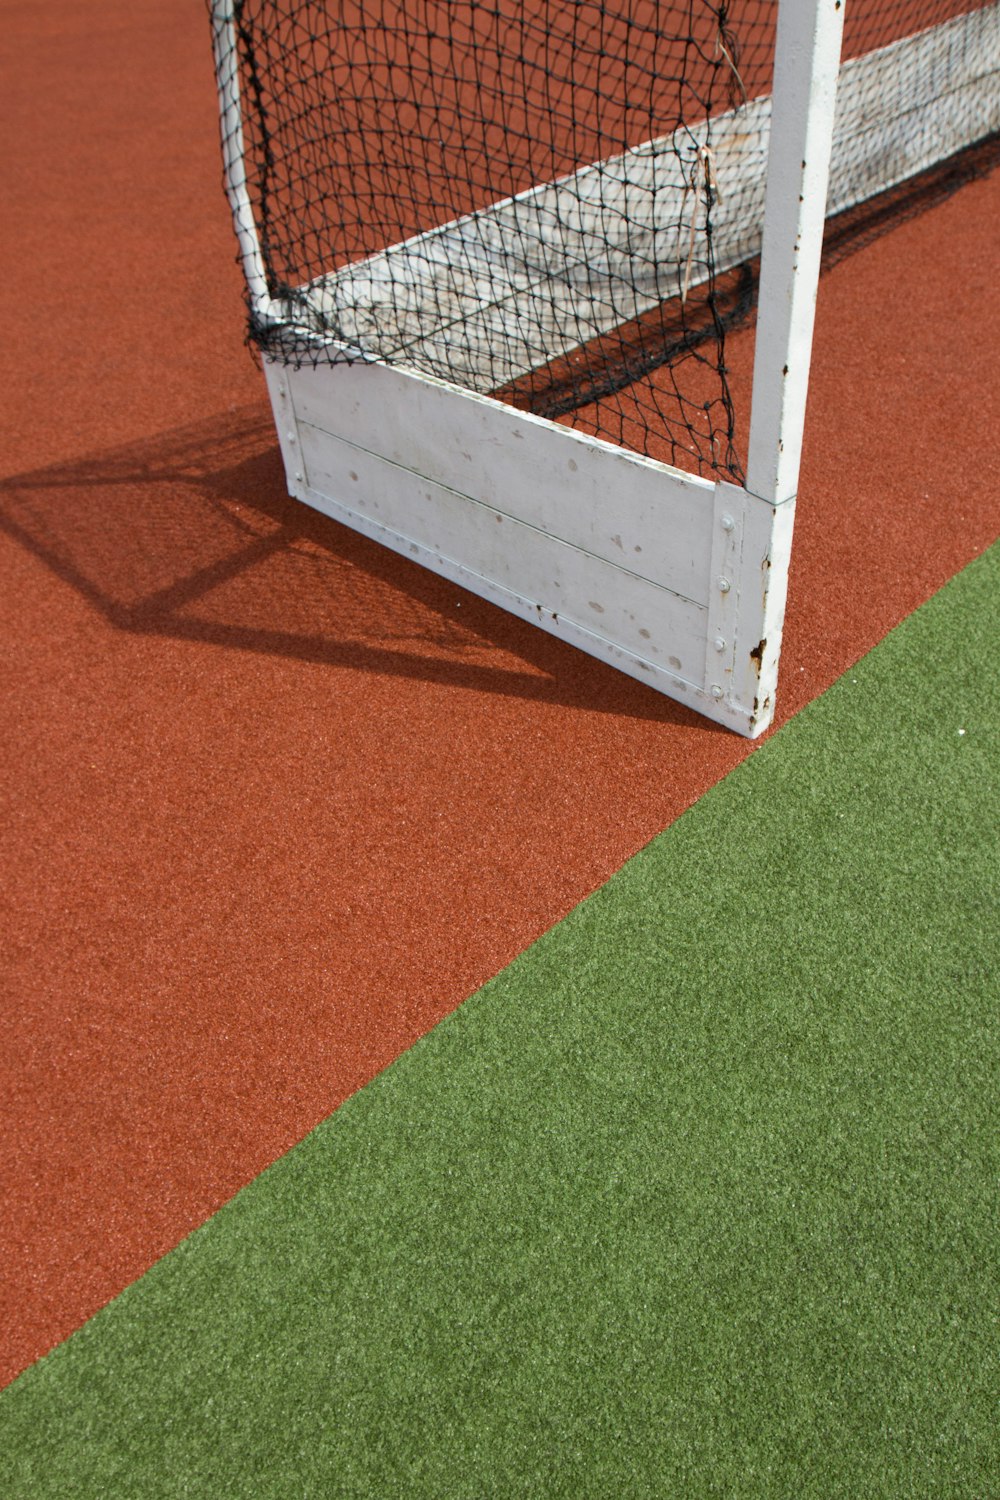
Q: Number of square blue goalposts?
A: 0